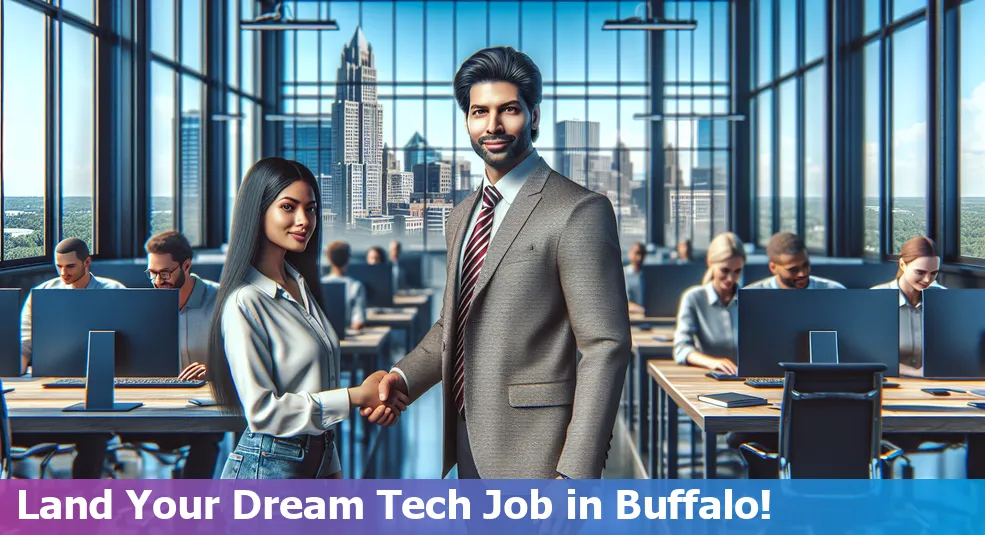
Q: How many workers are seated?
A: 10